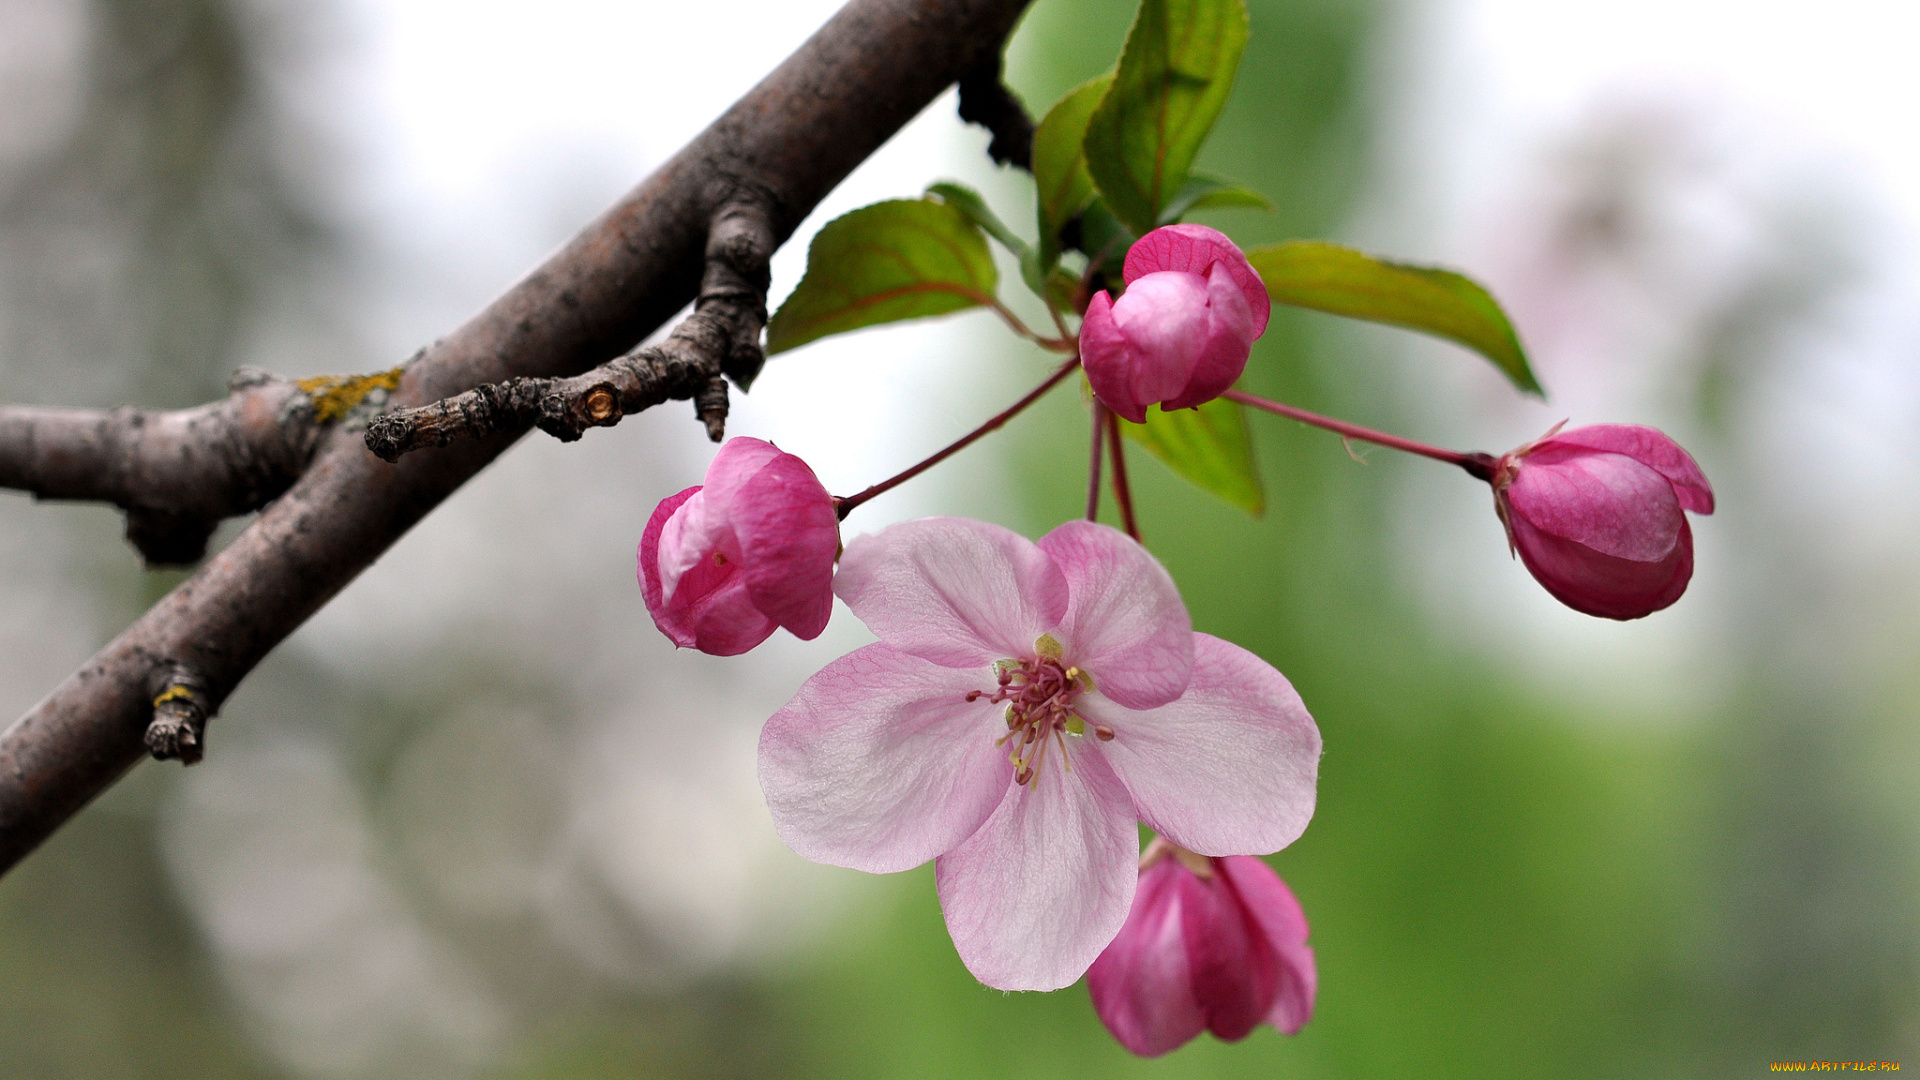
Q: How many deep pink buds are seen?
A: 4